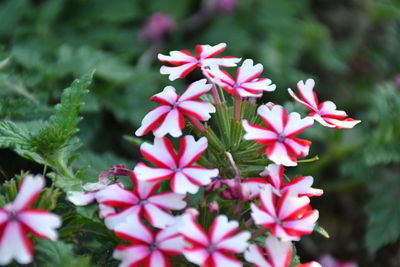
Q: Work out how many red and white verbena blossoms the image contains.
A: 13